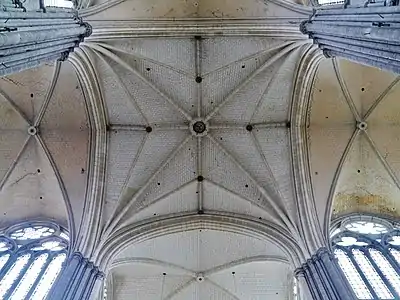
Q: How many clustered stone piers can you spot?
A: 4